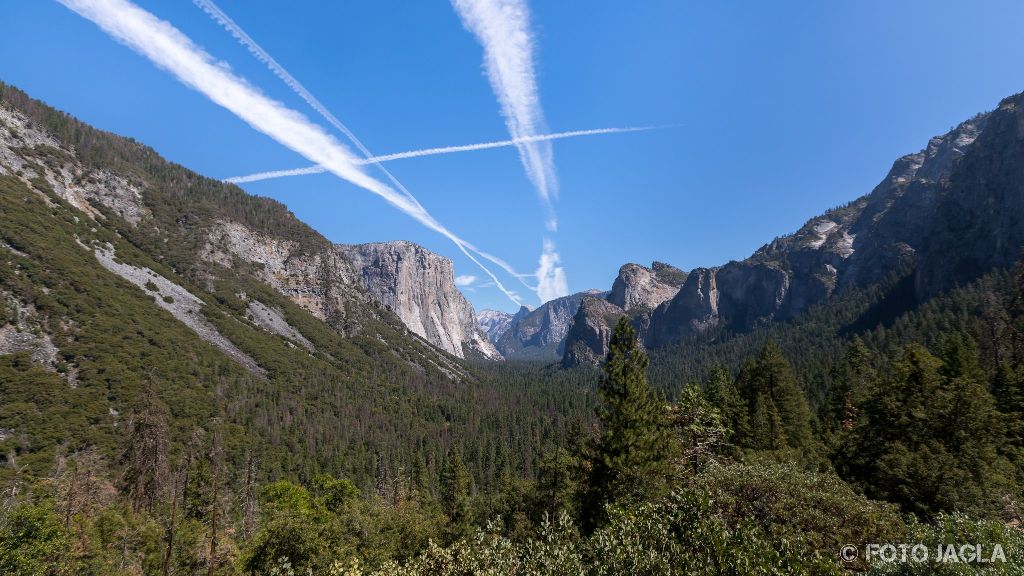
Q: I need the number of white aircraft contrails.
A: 4